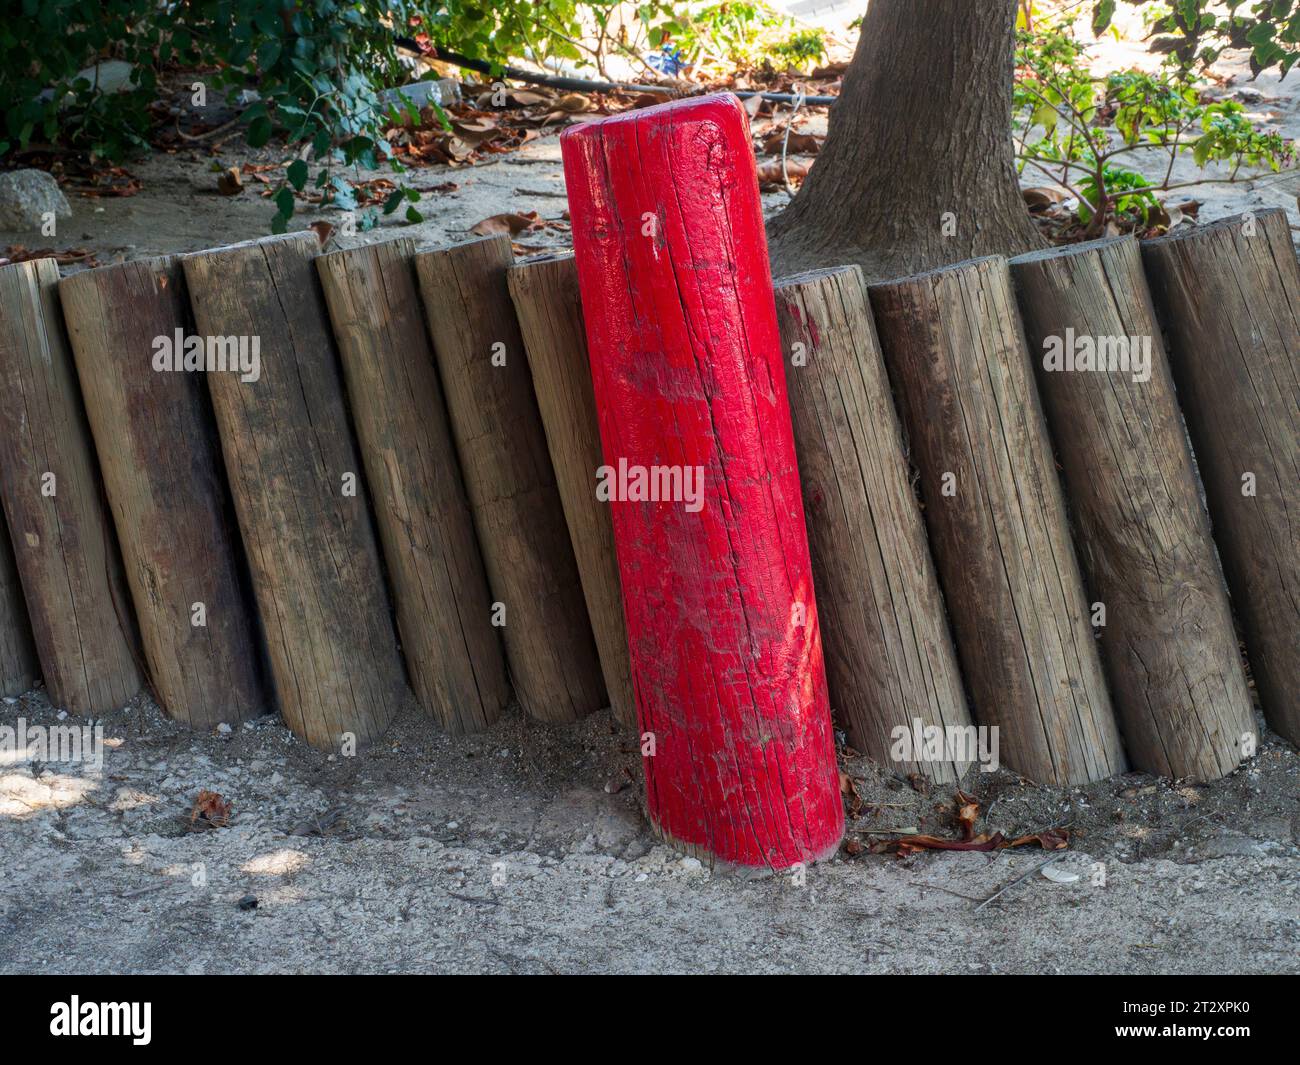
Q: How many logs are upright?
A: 12